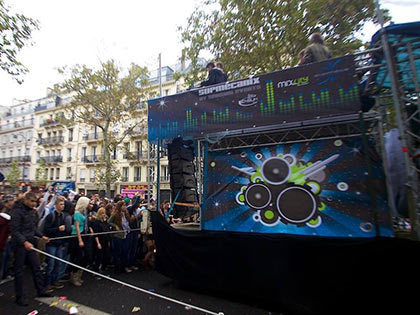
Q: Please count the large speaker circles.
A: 3